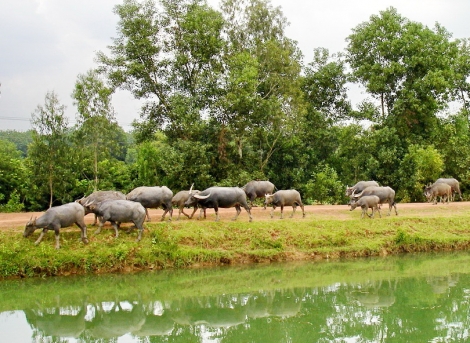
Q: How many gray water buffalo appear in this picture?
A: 13